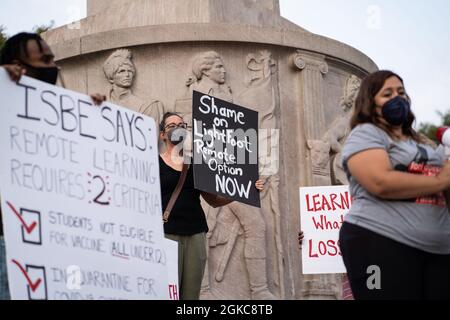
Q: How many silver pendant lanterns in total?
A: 0